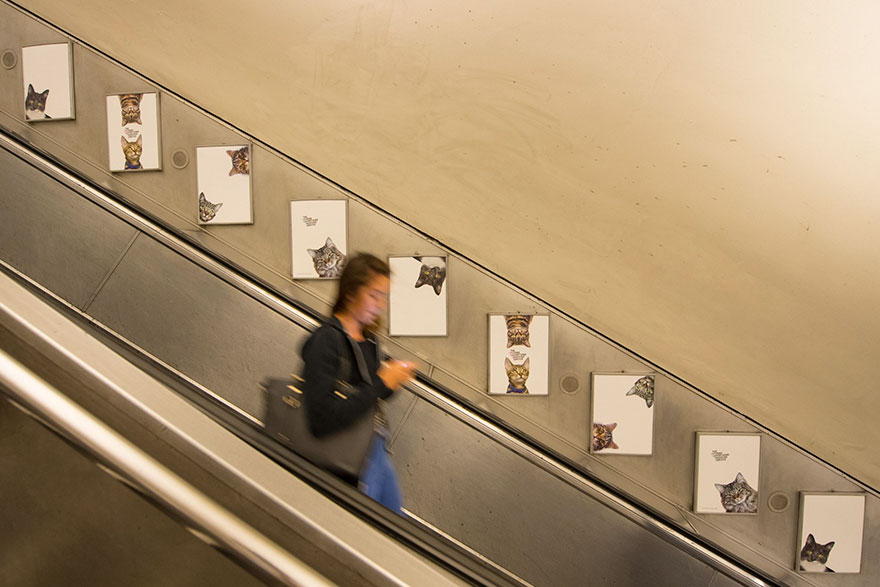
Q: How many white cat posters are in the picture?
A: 9